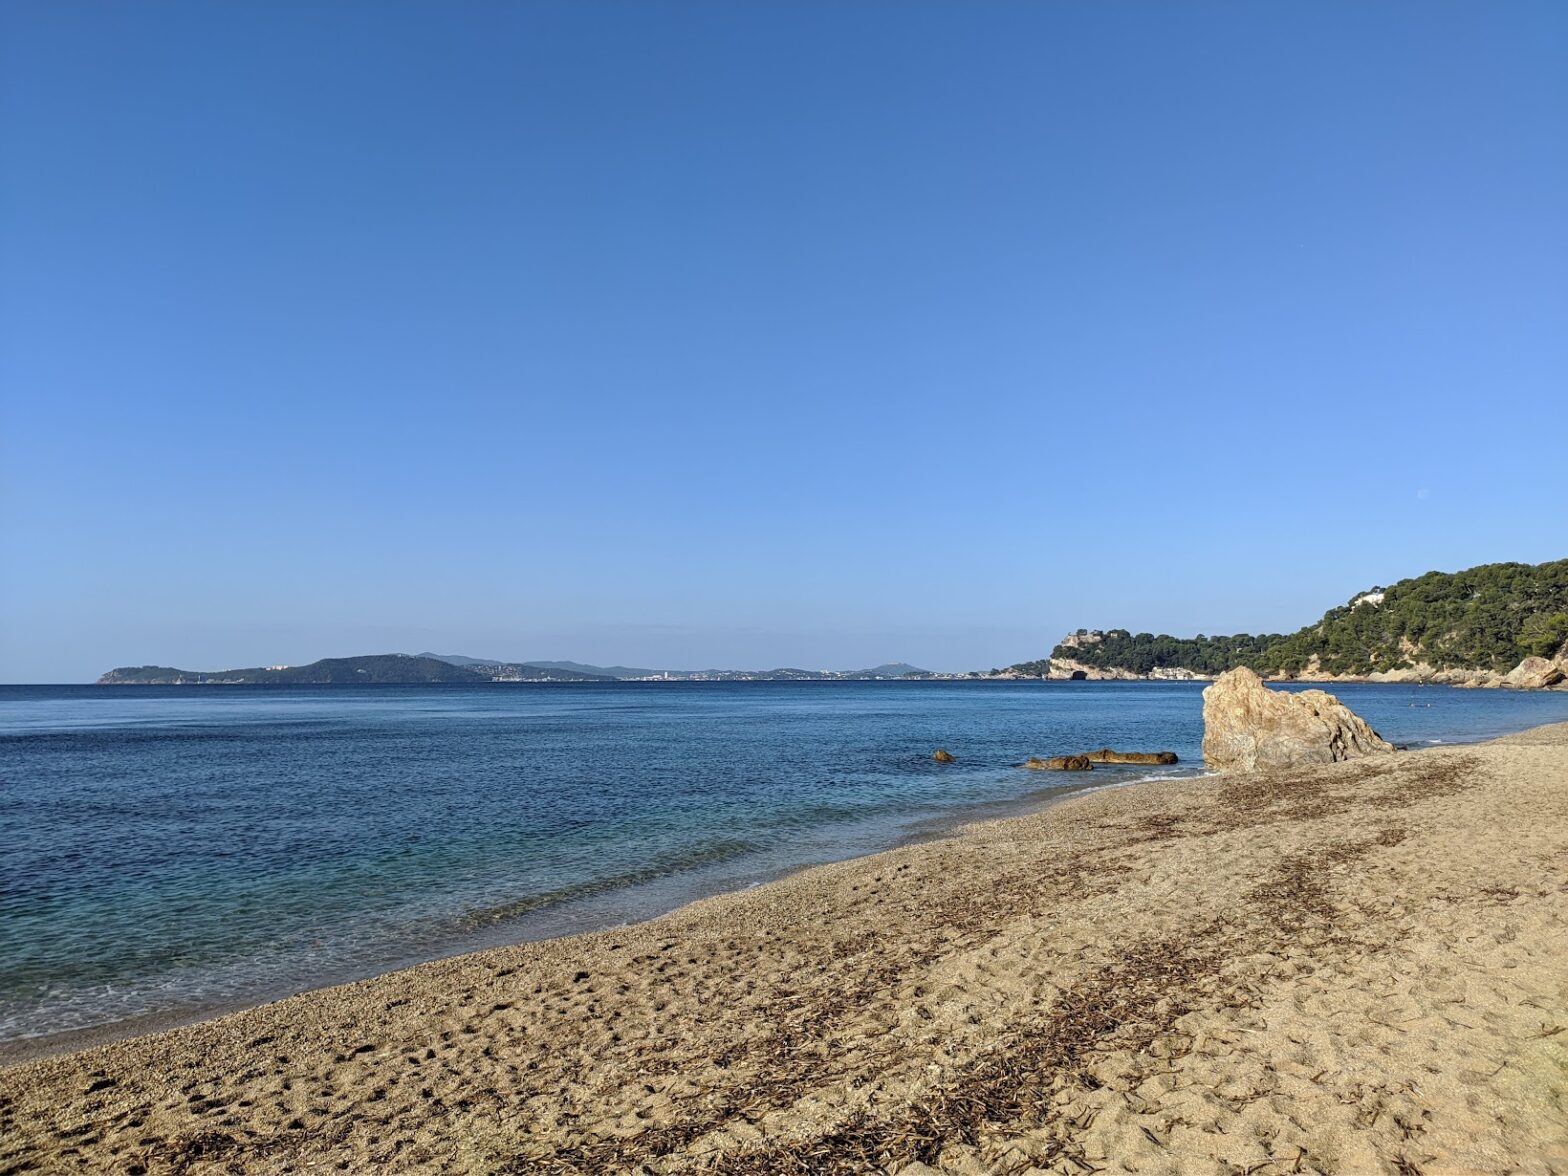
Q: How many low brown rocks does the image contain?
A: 3